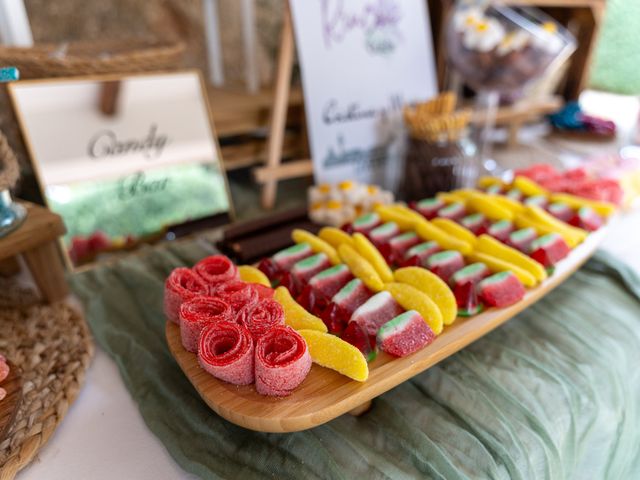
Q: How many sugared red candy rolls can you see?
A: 7